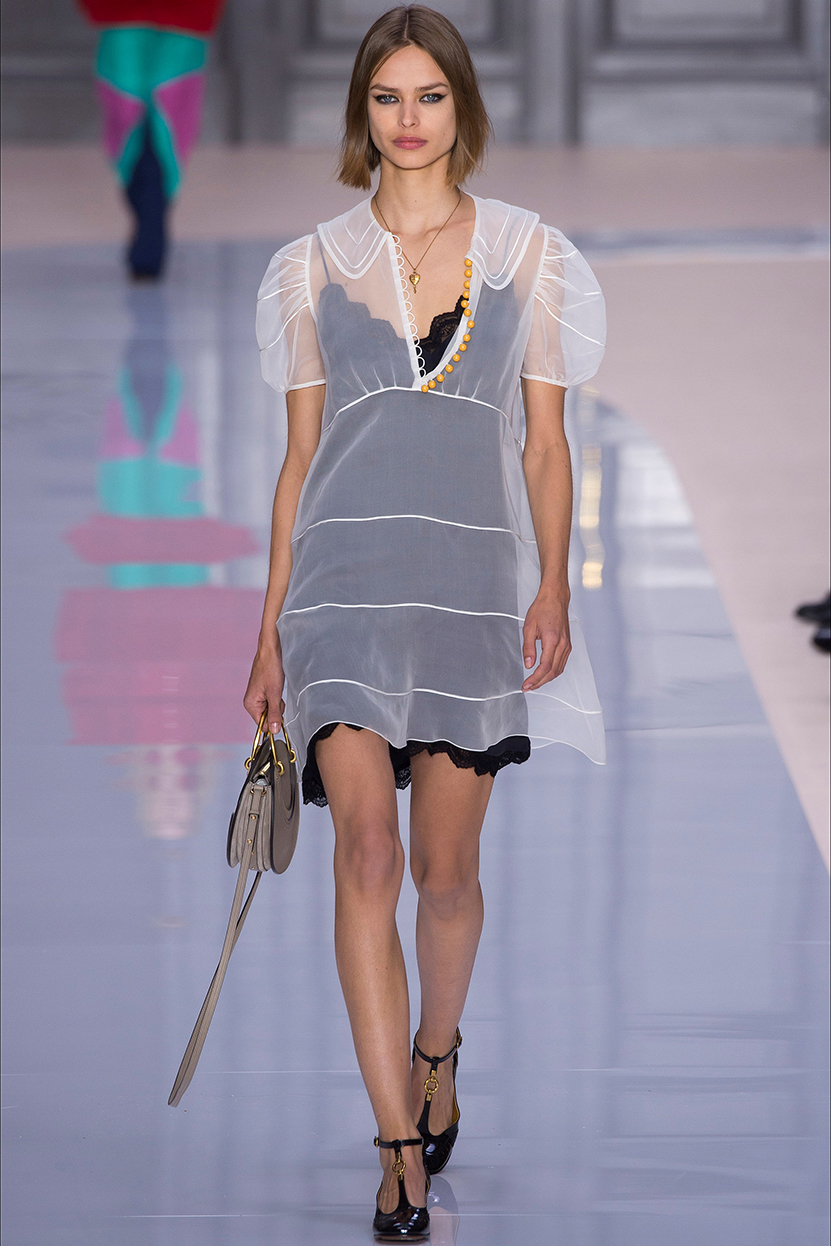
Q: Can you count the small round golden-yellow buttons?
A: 14